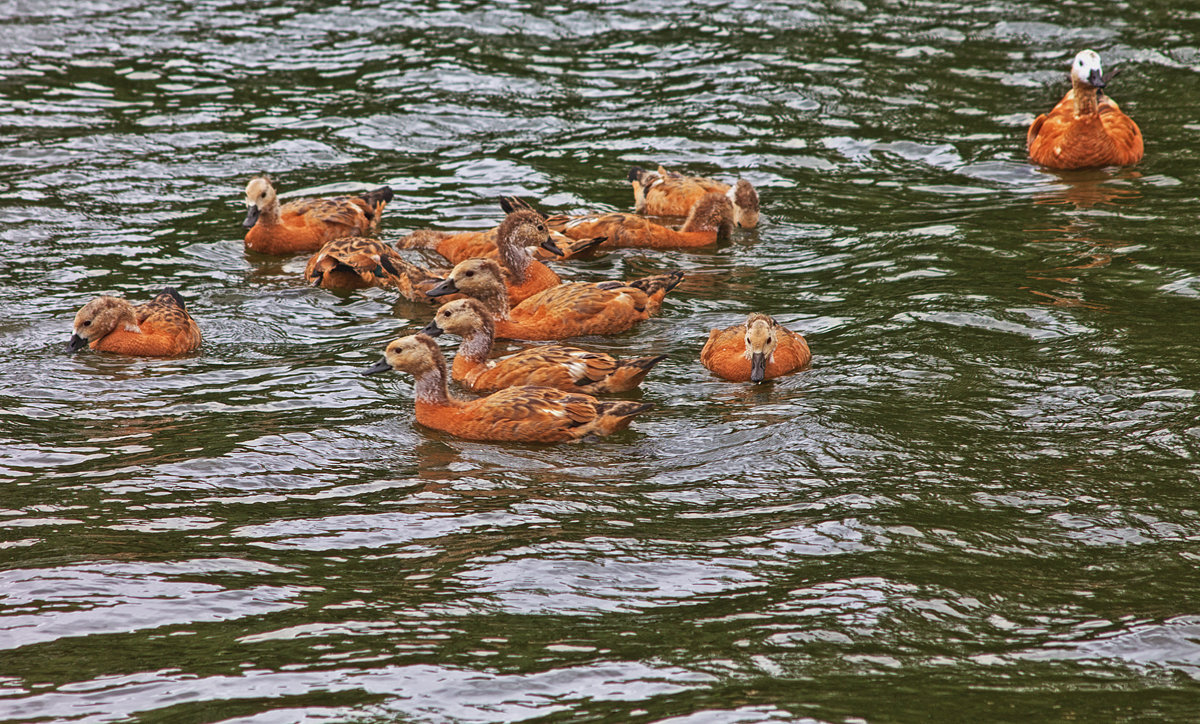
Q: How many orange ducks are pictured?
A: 12